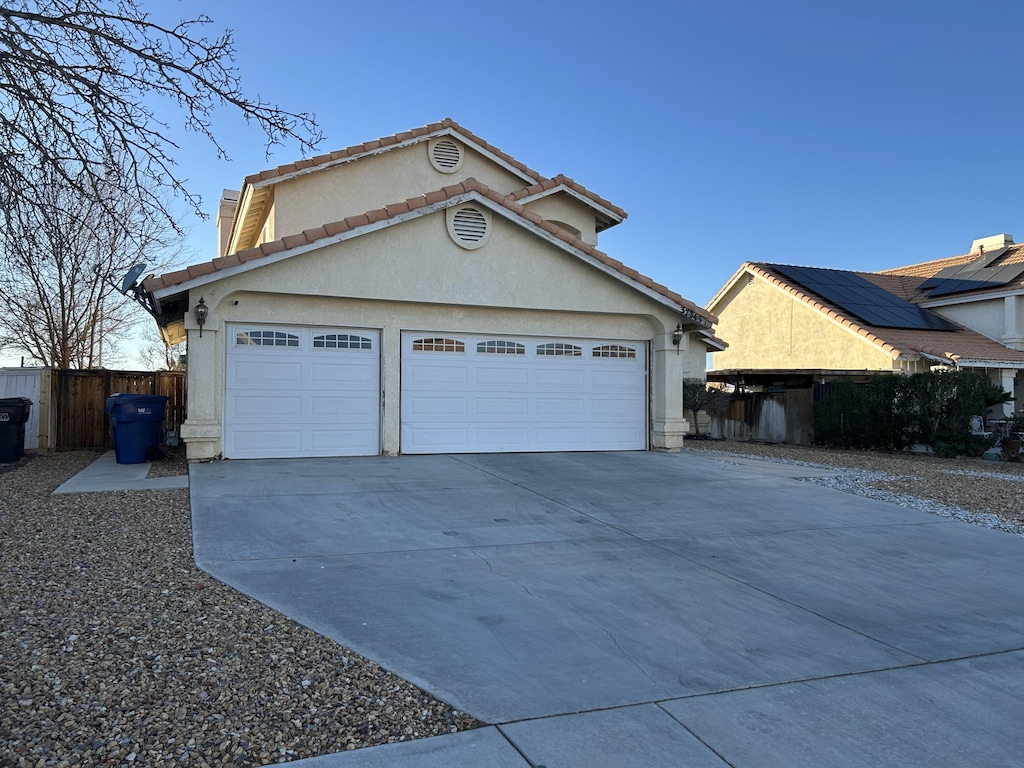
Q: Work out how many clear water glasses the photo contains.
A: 0